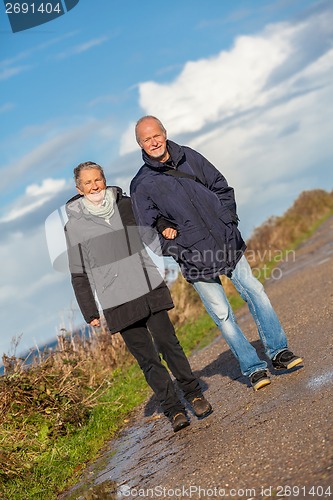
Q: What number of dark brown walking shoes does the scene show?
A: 2